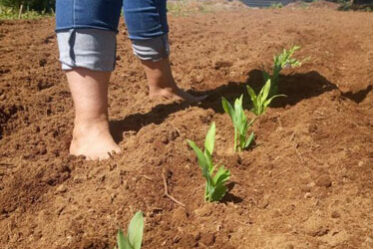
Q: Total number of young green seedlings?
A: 5